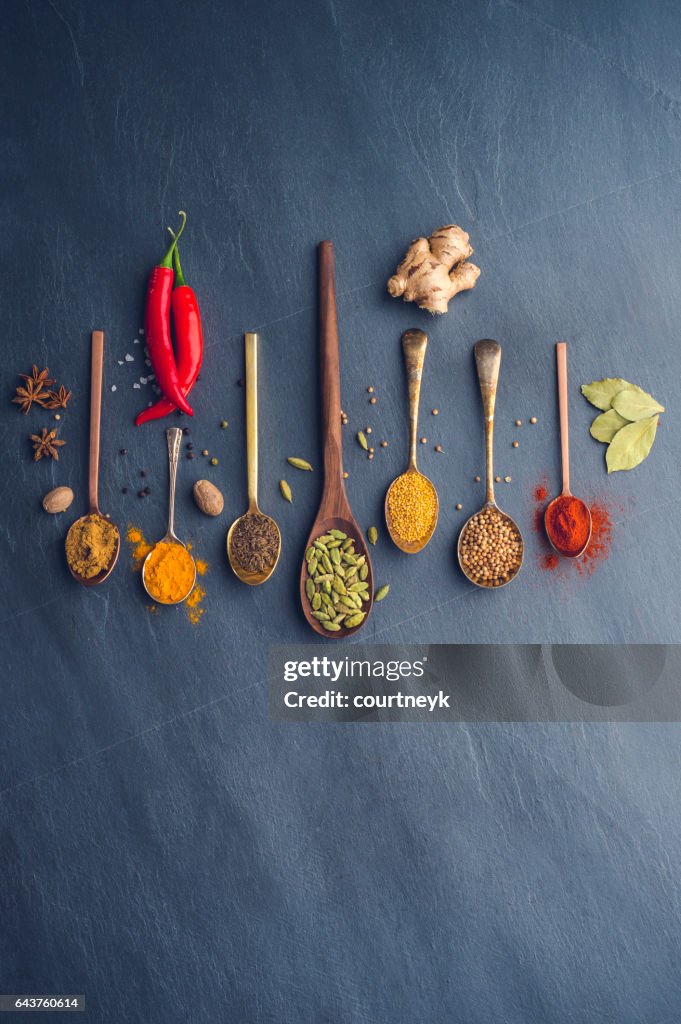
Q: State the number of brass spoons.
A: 3